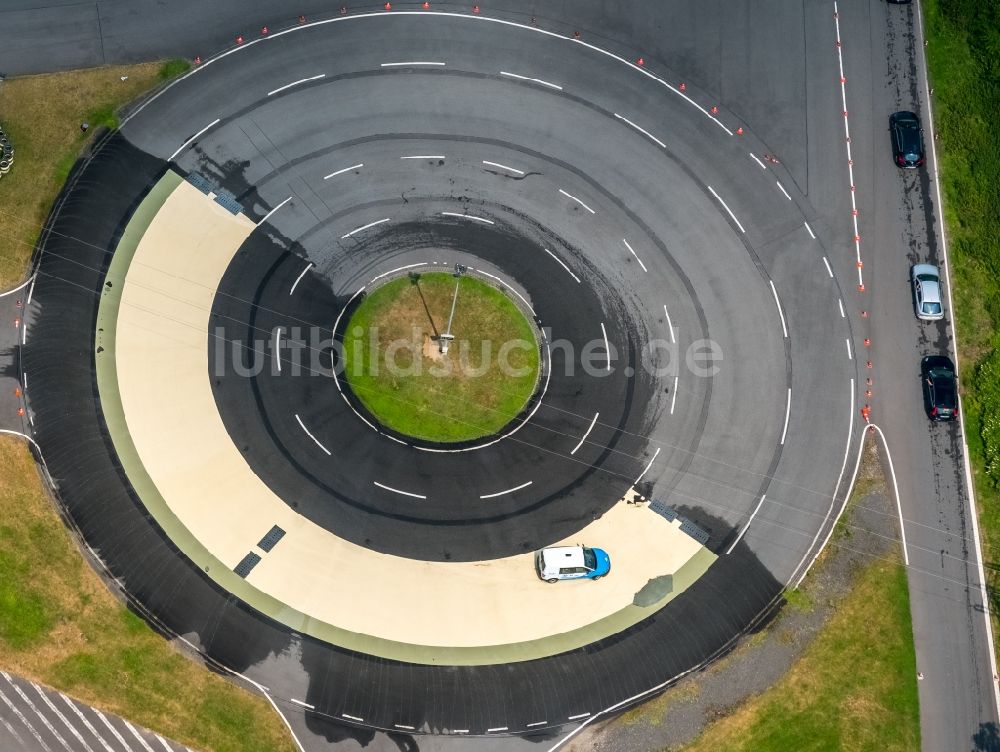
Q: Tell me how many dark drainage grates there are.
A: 6